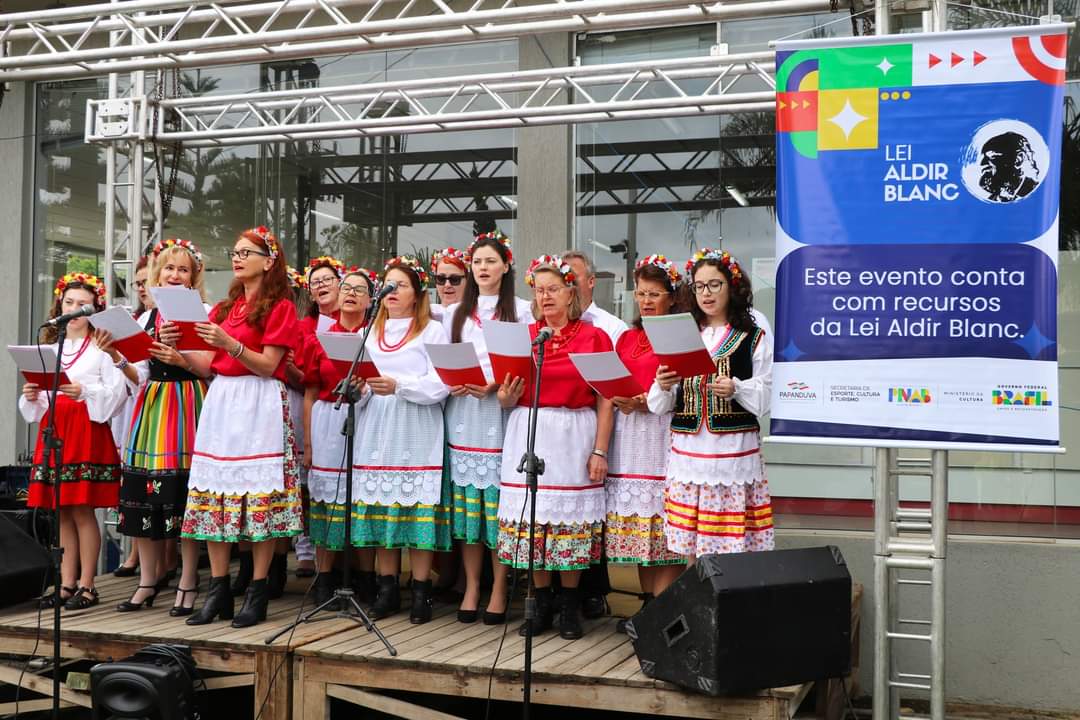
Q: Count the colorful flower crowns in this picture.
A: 12